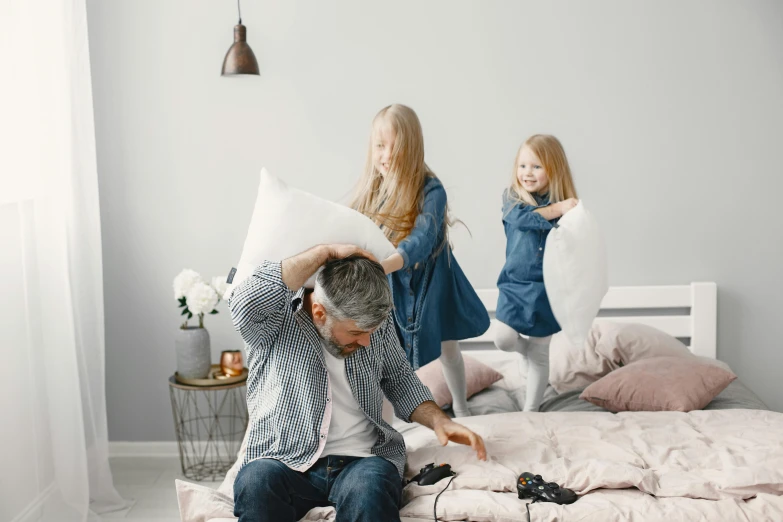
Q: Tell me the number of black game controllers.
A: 2